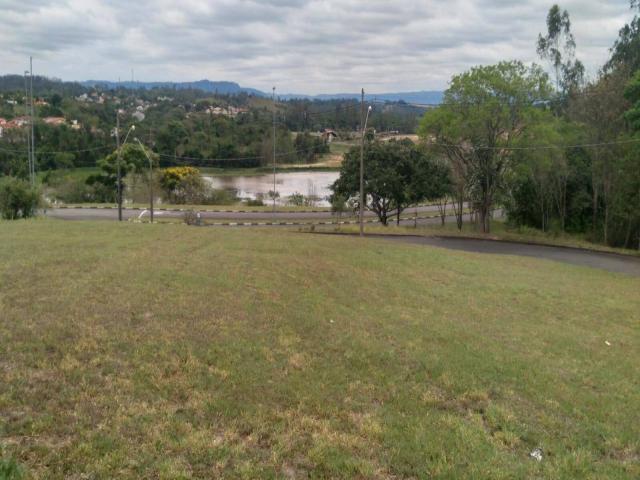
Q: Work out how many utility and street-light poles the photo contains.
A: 6